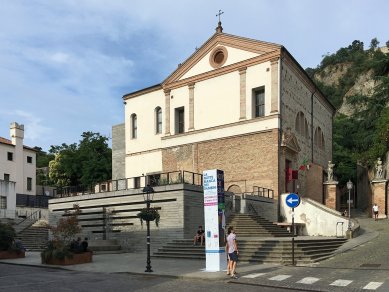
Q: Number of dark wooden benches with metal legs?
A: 0